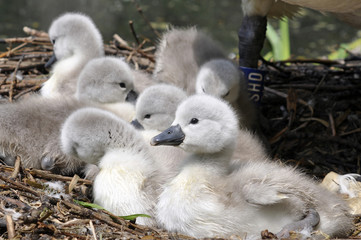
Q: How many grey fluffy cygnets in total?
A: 6